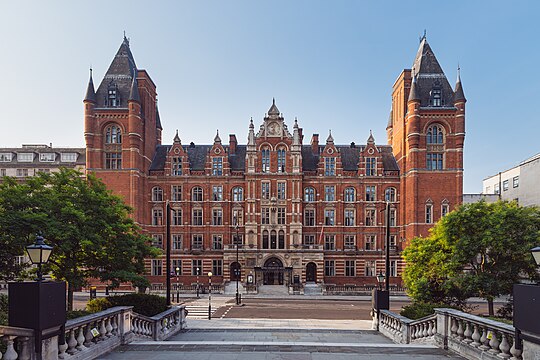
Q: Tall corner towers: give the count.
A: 2